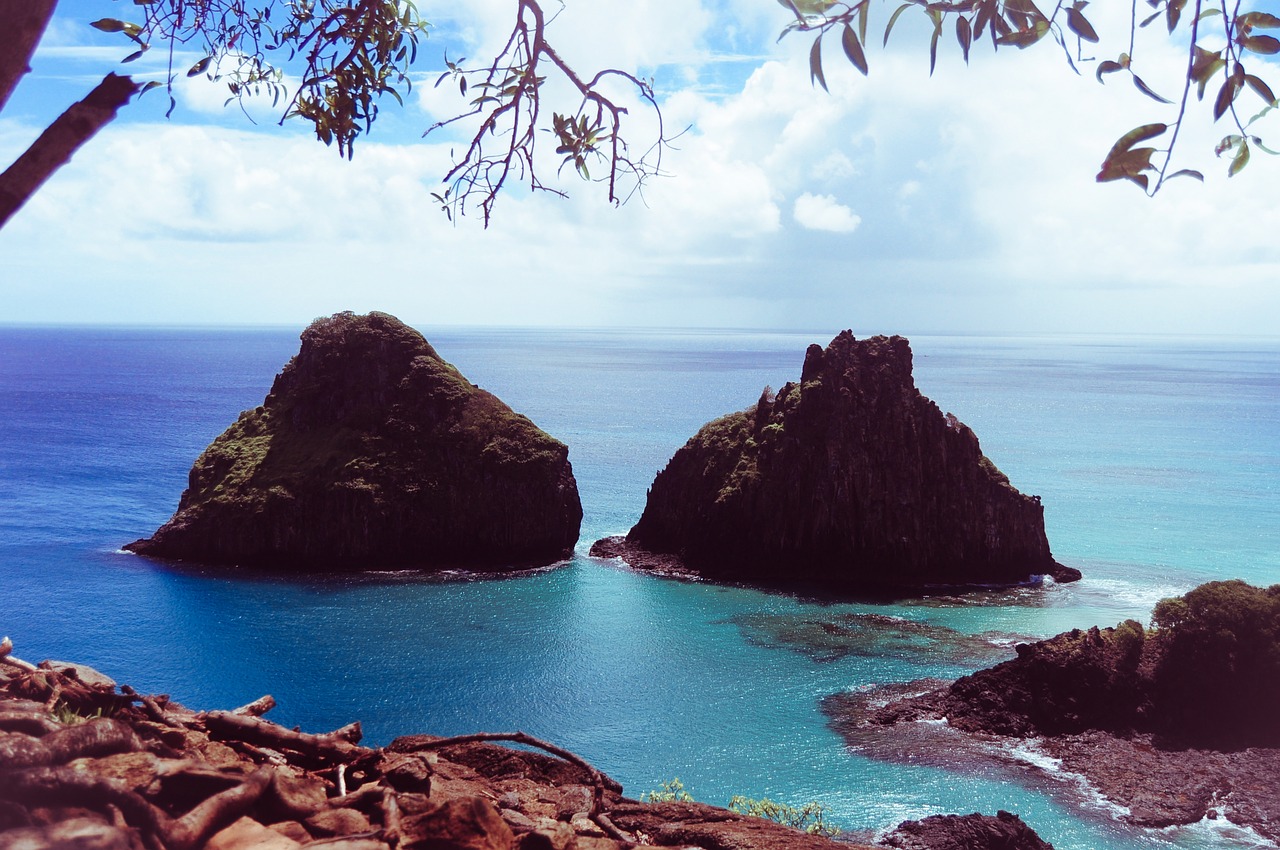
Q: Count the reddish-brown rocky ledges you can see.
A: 1